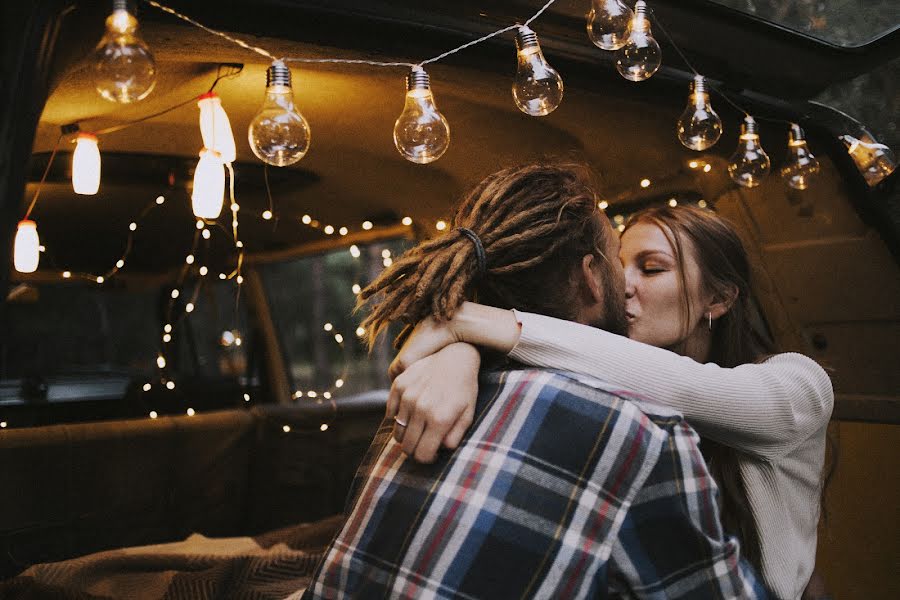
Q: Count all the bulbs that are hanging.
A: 10